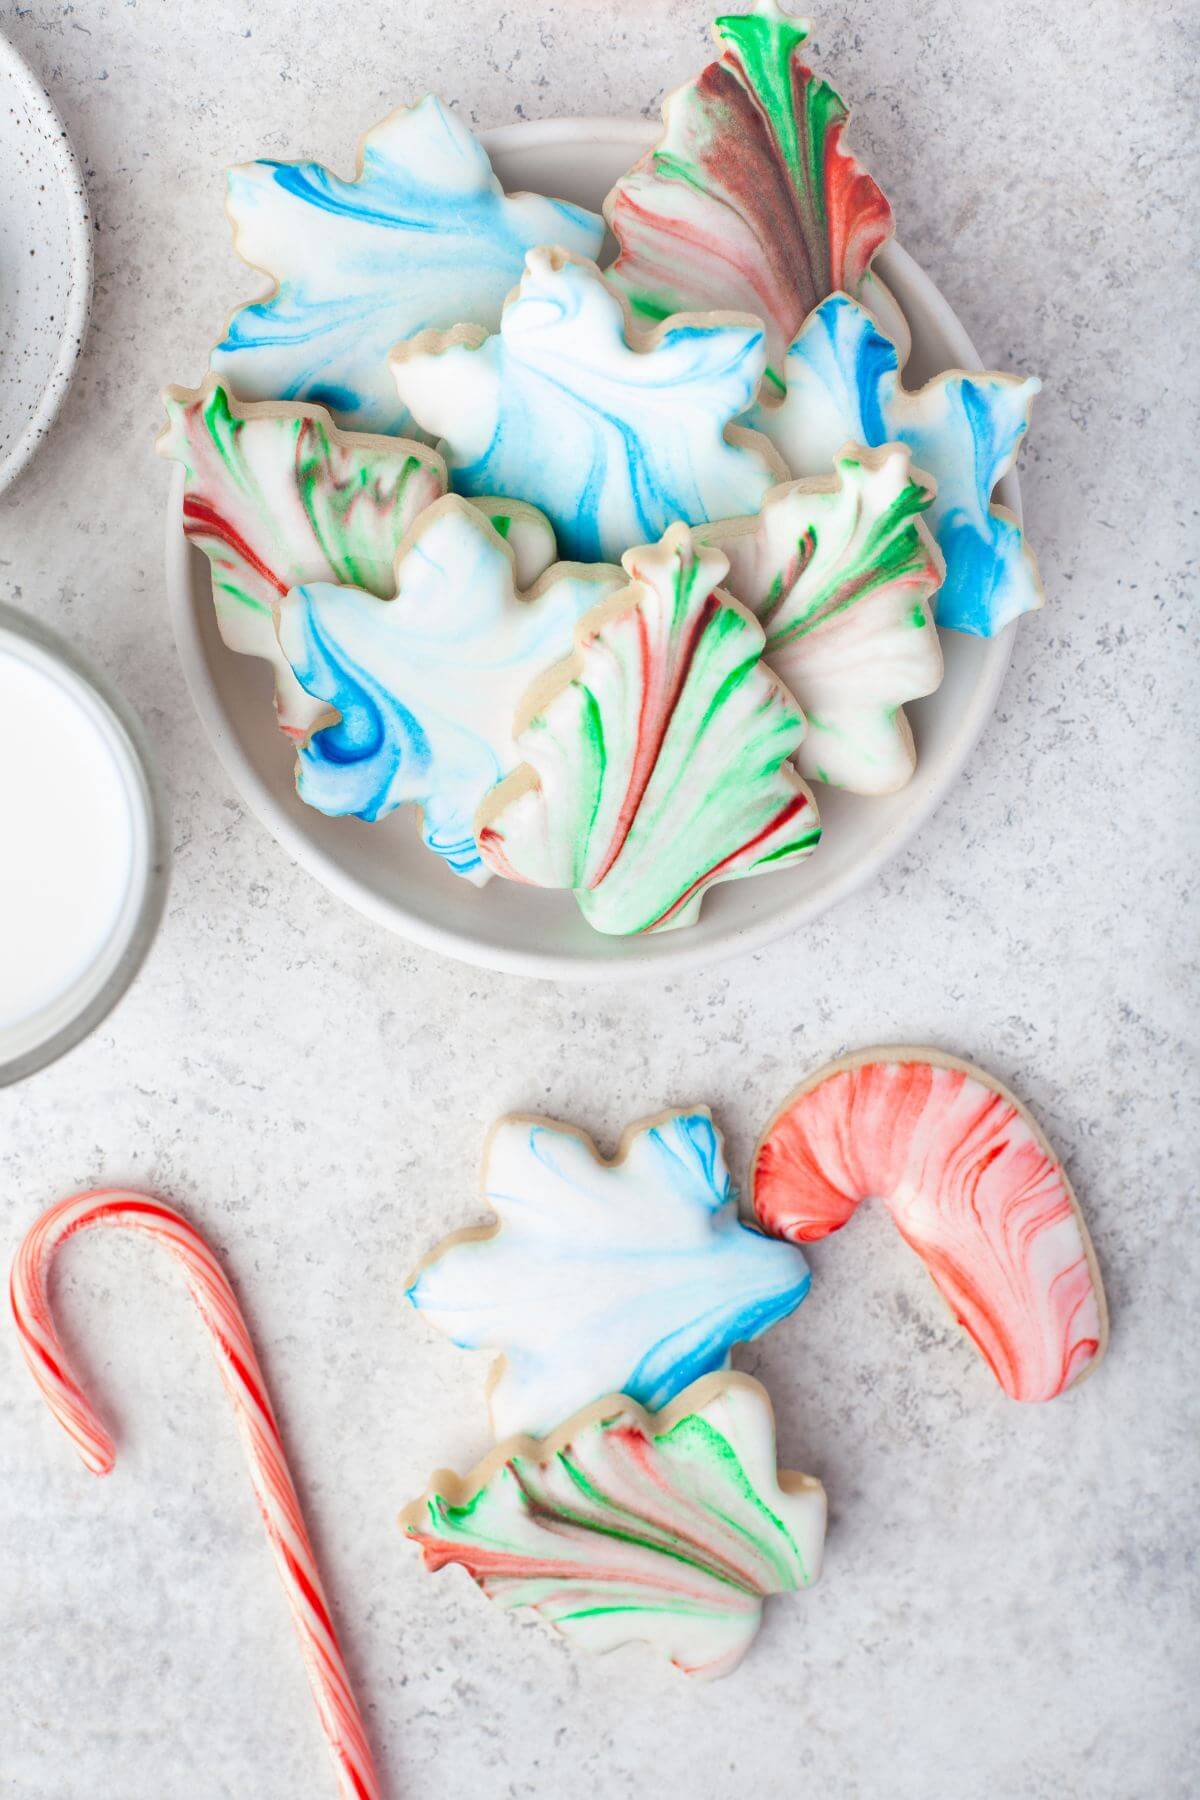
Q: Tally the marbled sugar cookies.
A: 11